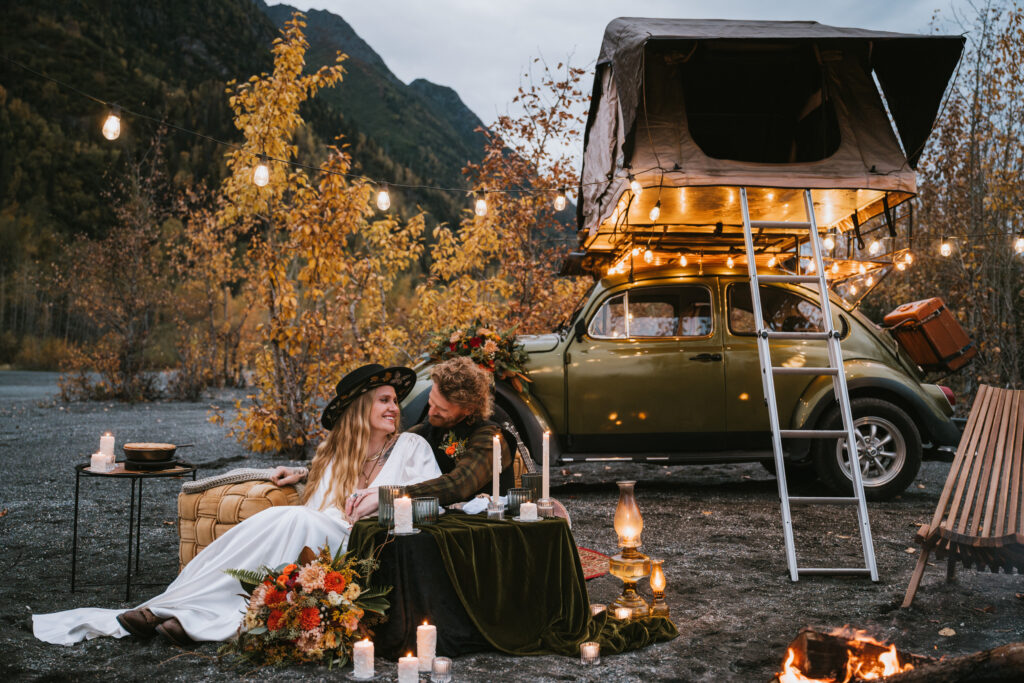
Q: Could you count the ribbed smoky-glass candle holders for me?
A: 4